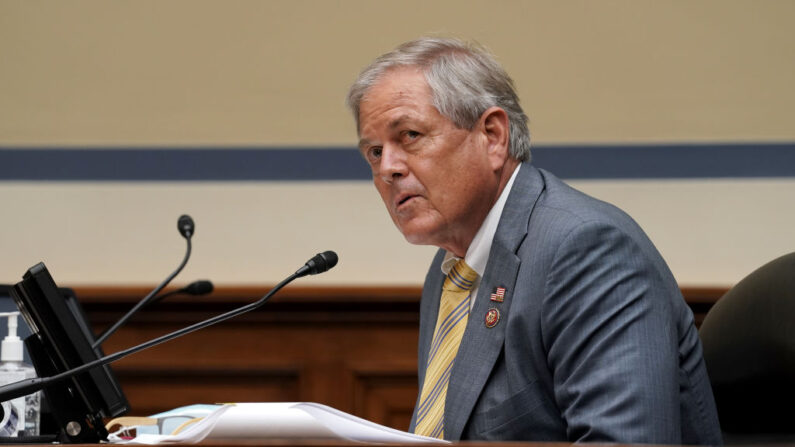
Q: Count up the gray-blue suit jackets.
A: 1